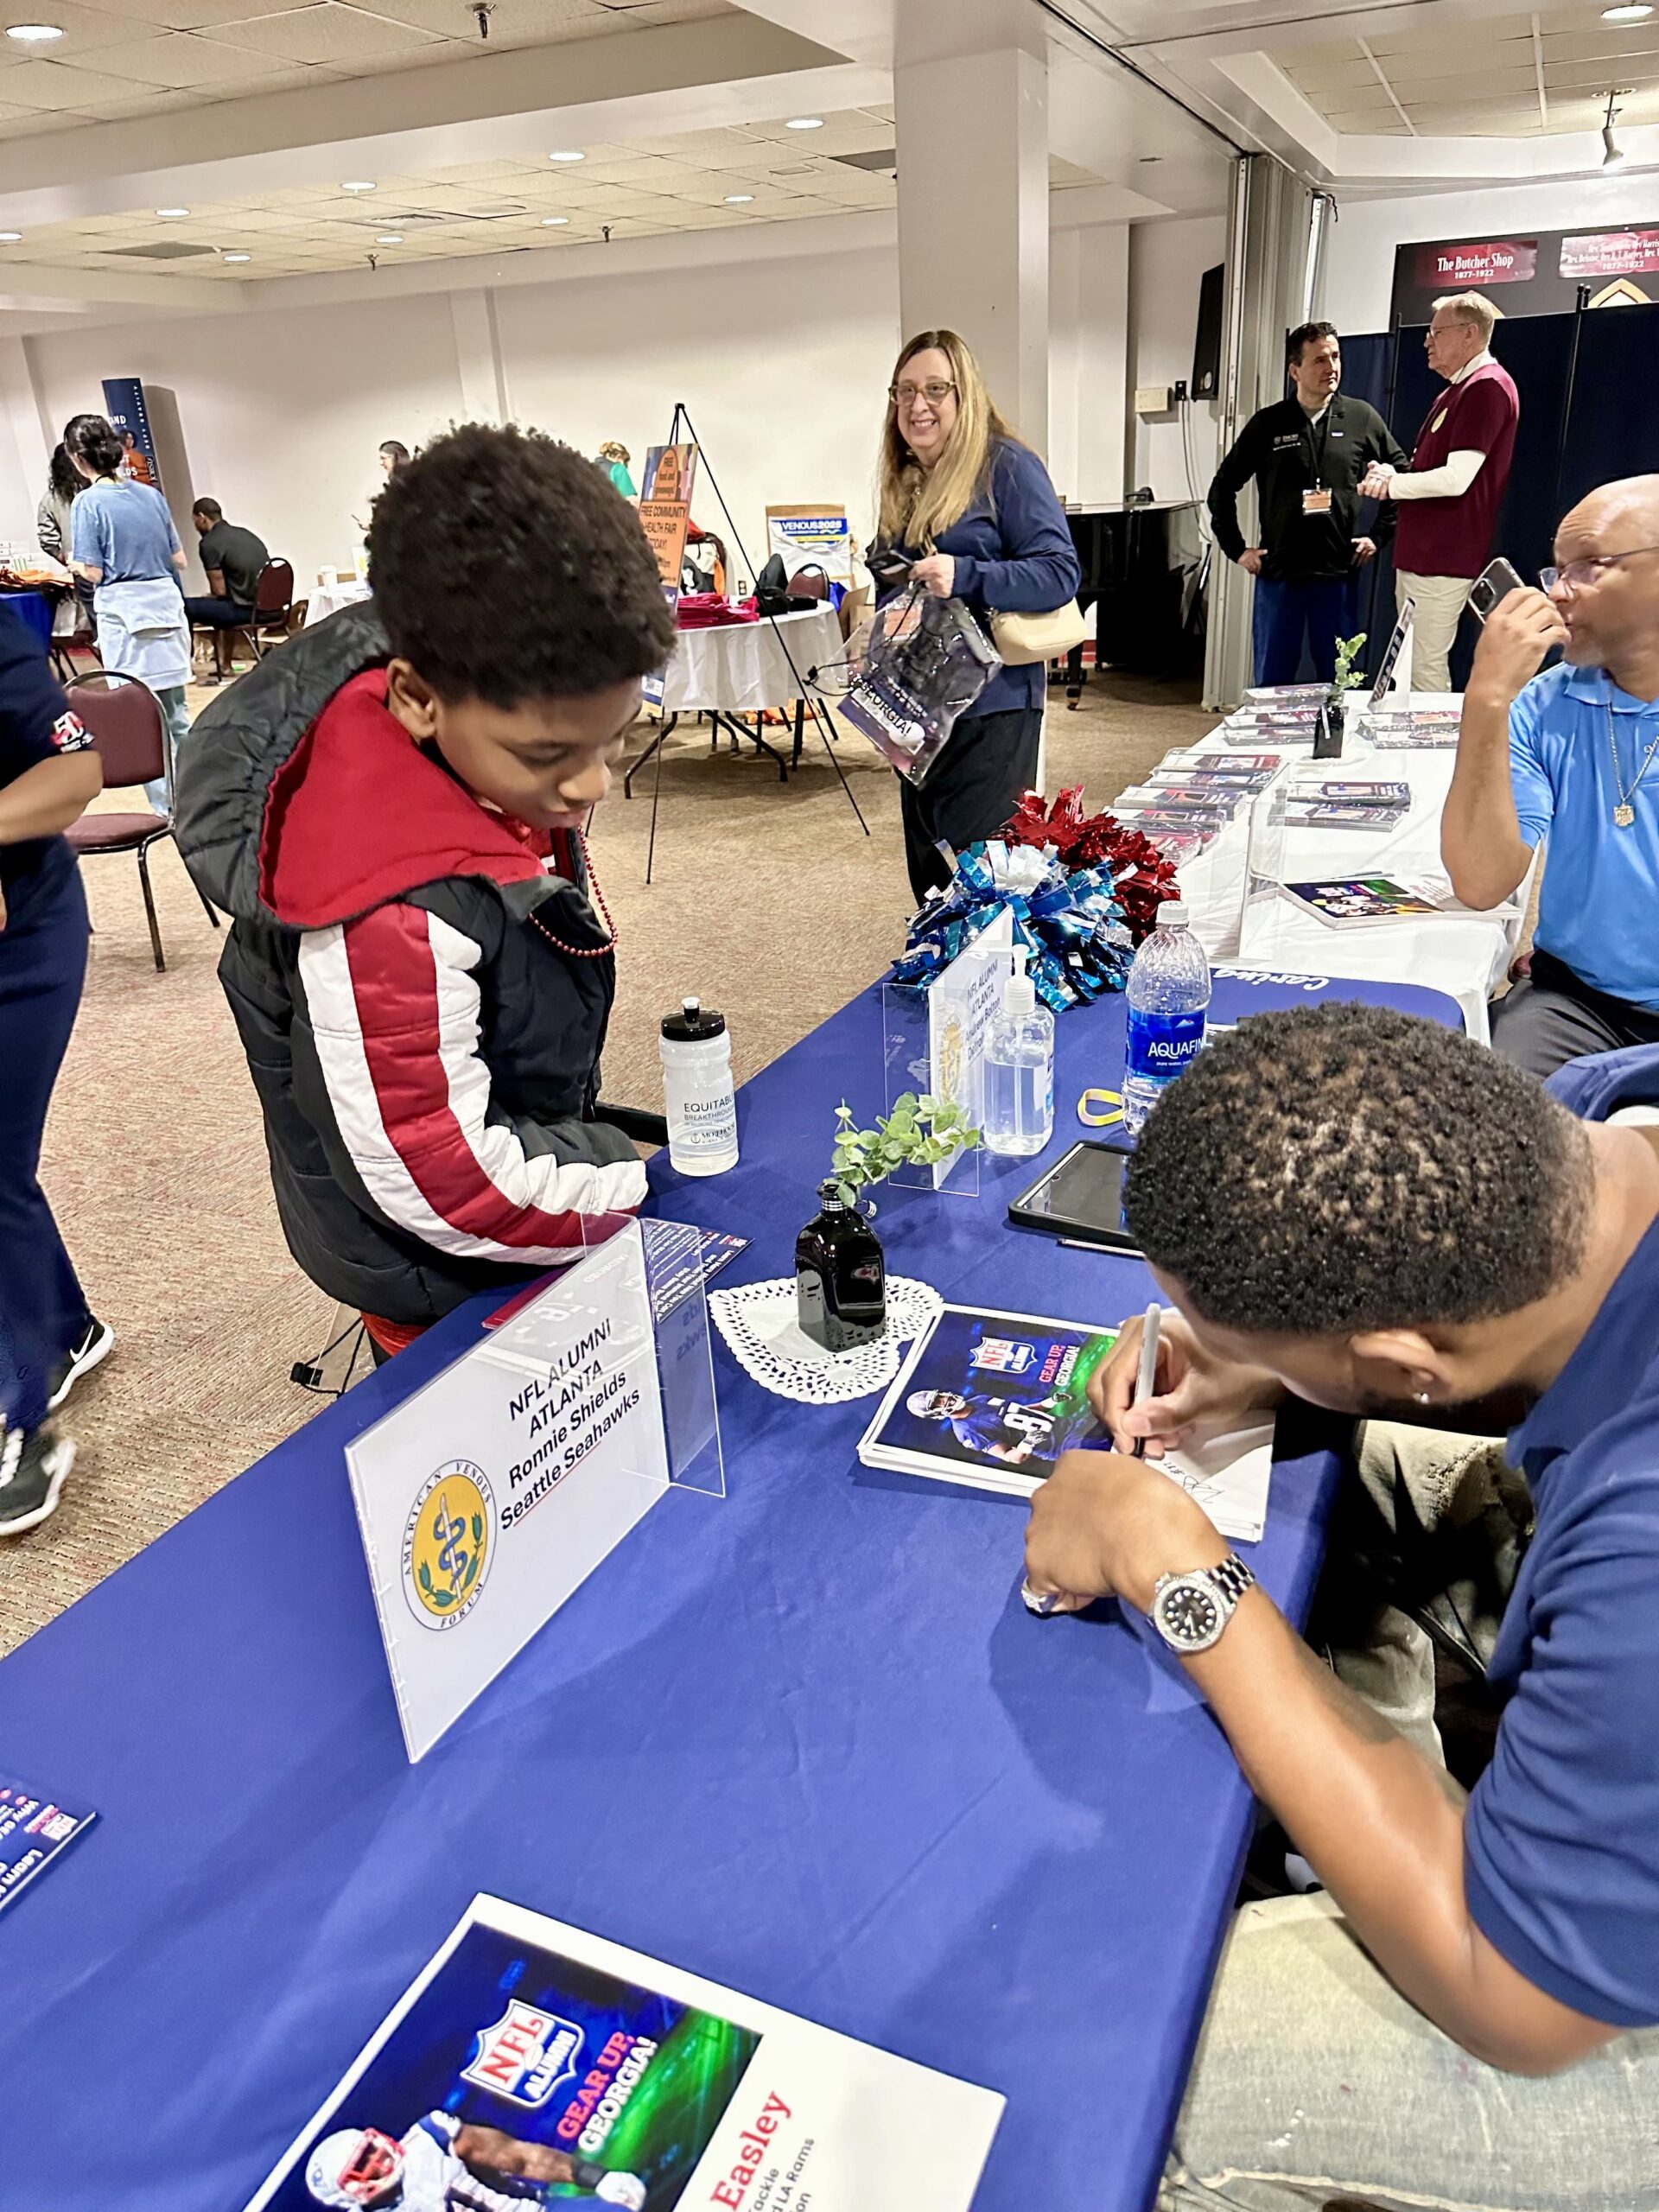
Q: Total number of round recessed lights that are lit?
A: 11